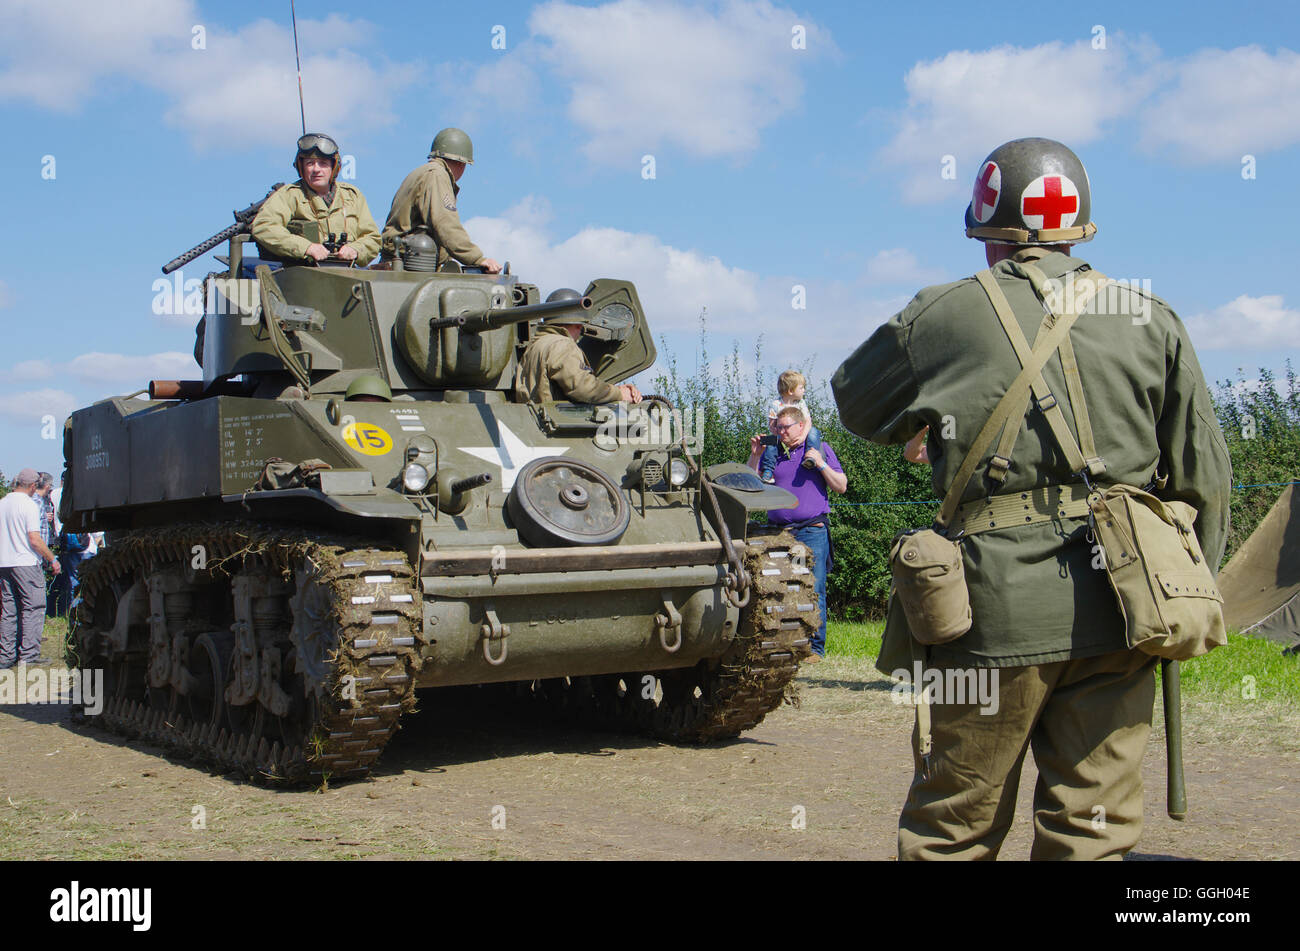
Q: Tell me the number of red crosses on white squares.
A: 0